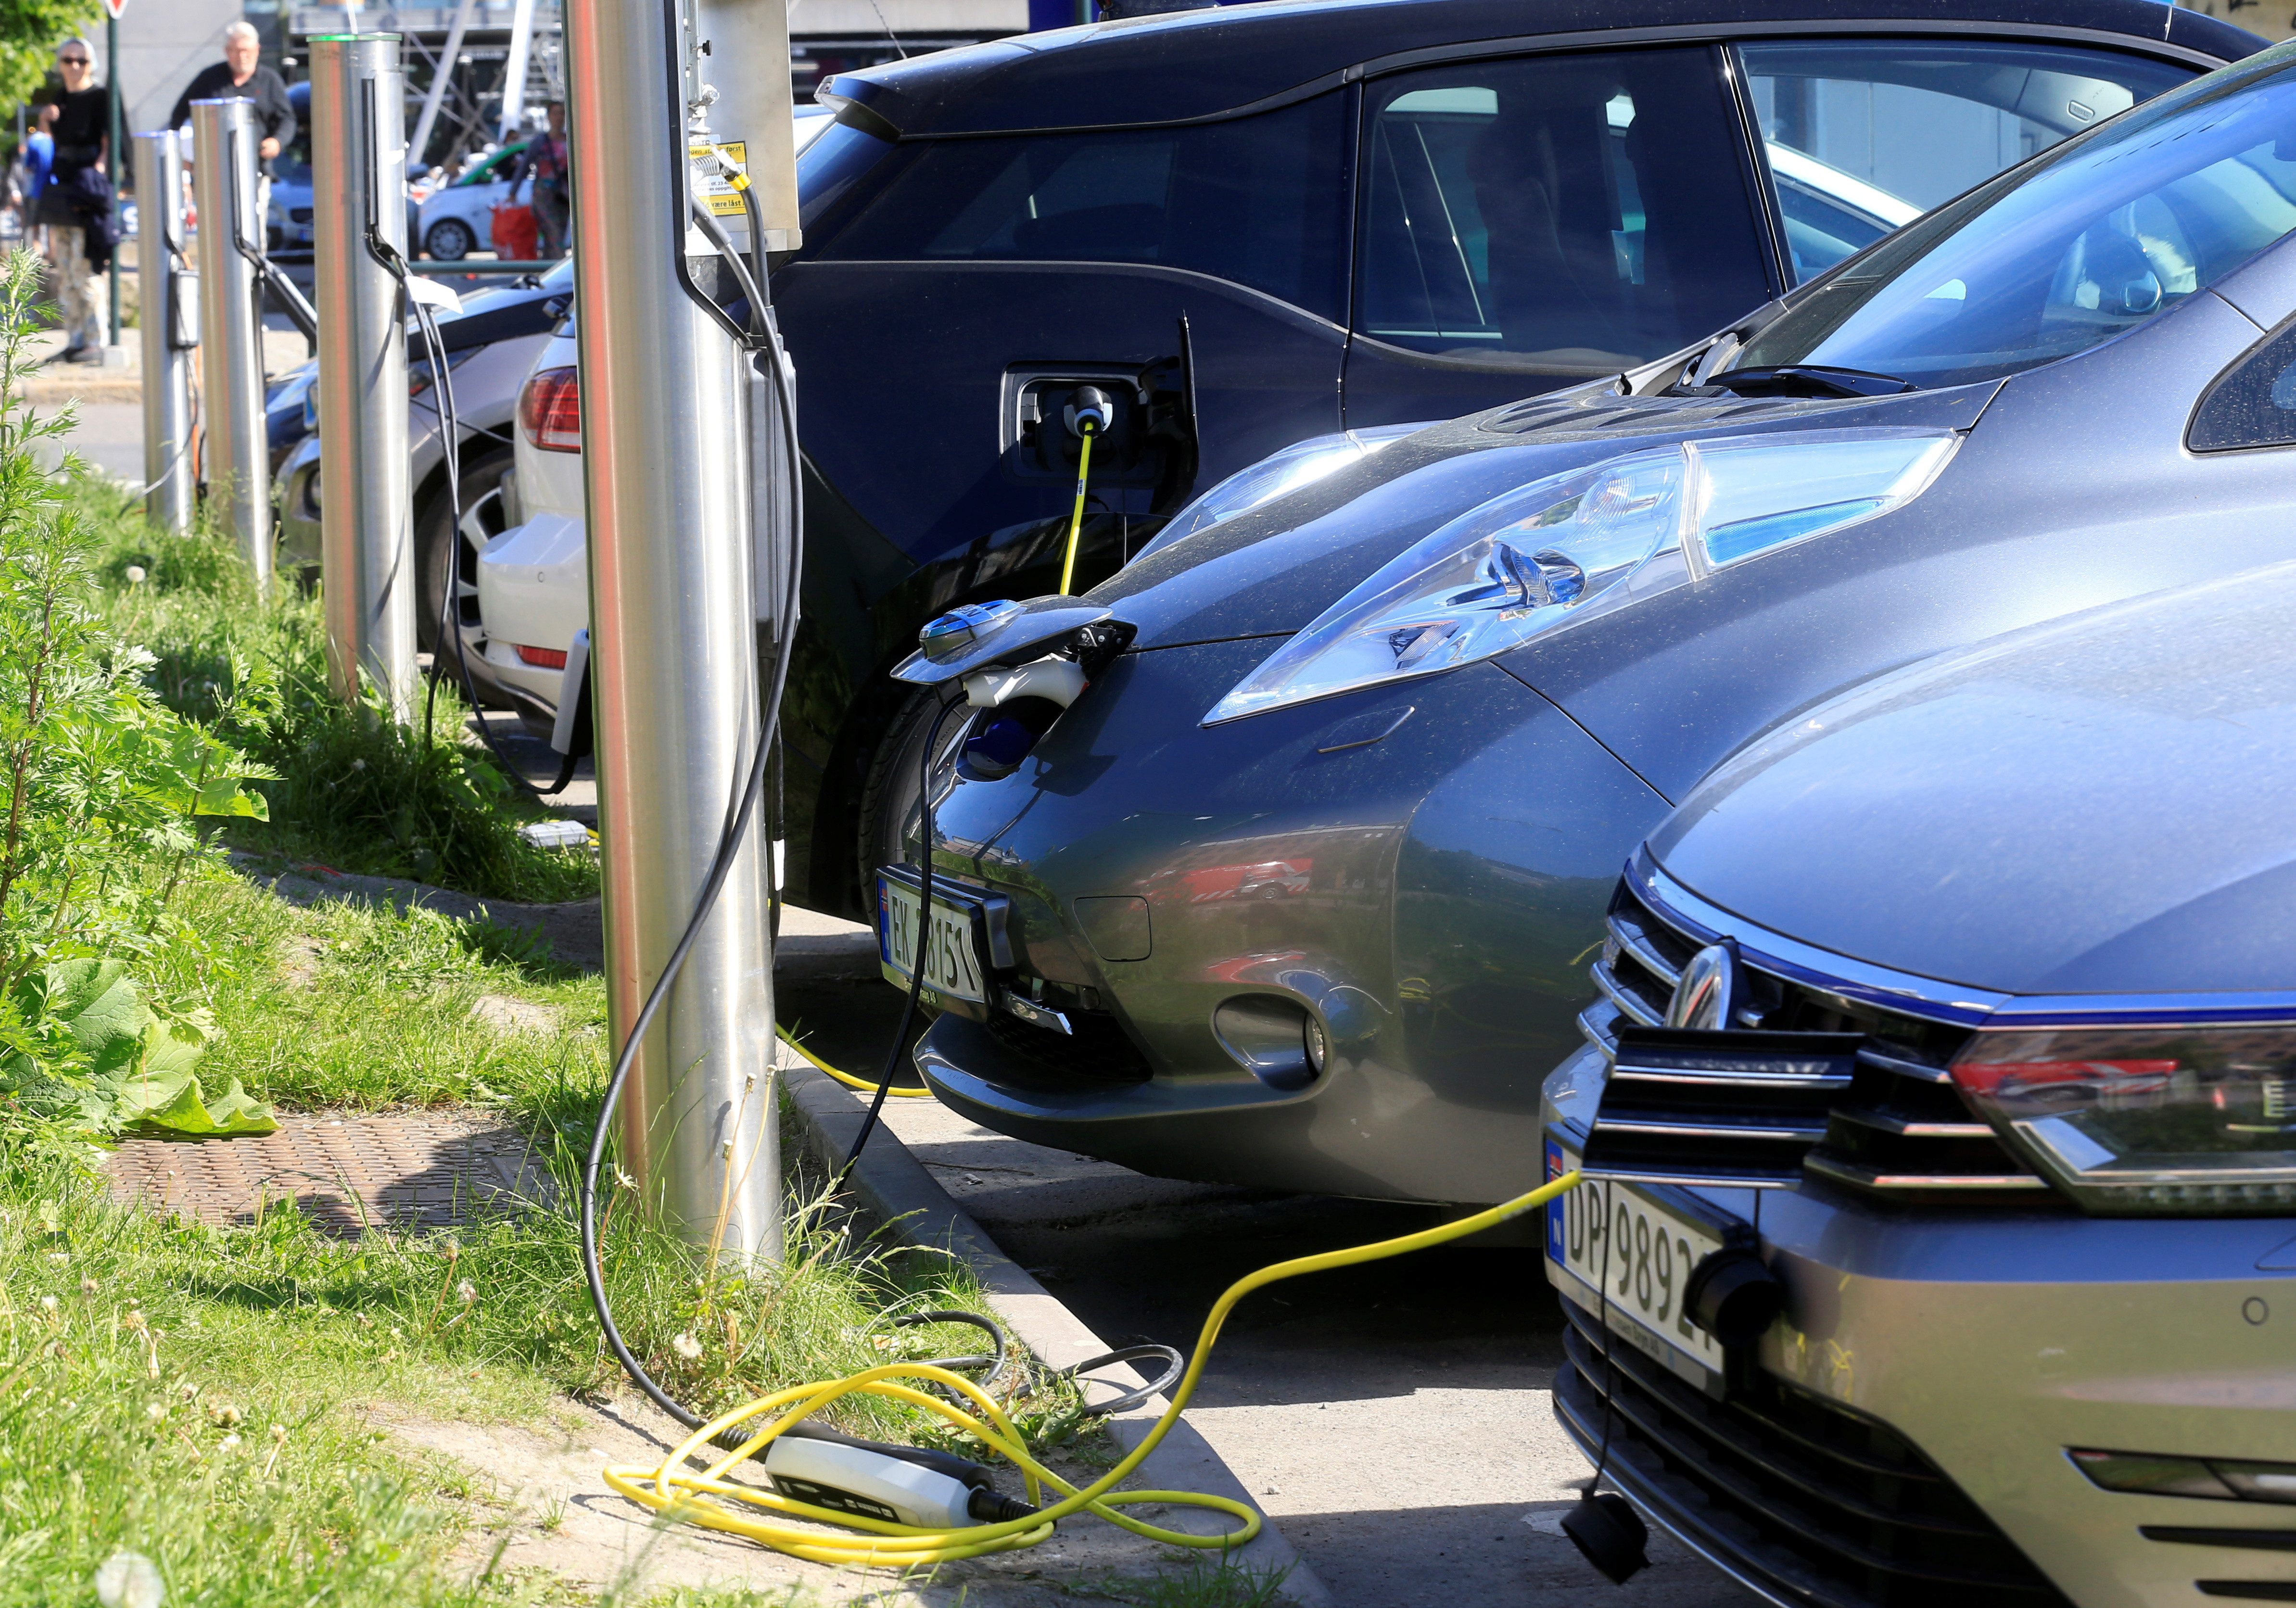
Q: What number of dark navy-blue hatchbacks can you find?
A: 1